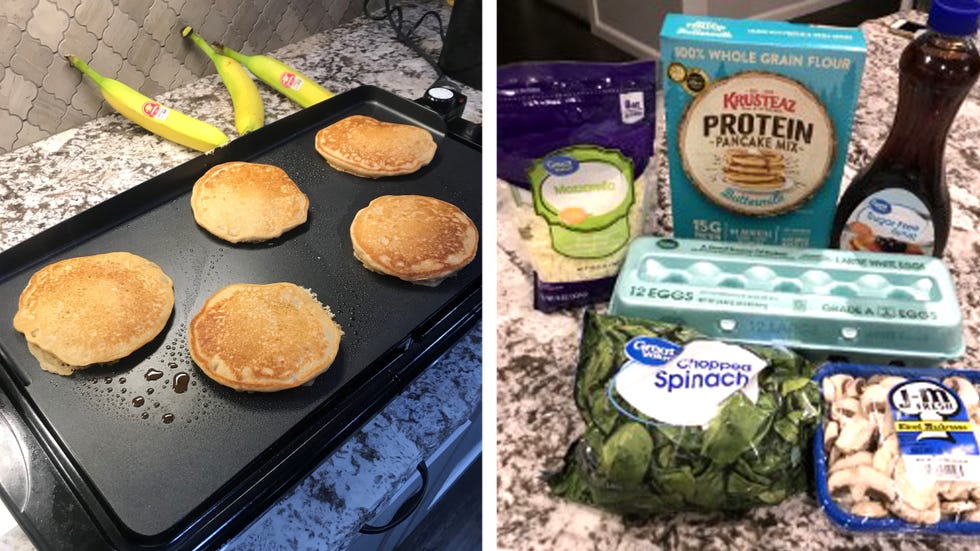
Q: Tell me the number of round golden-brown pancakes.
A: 5